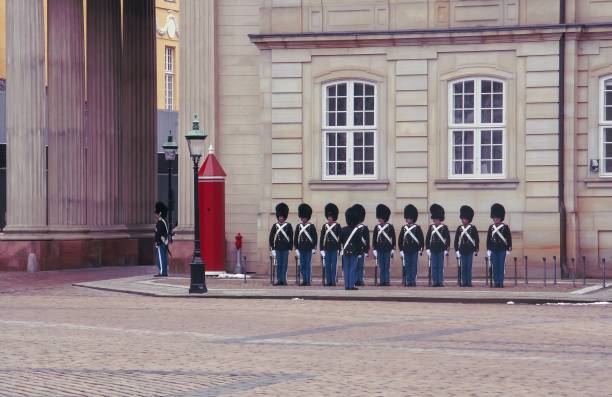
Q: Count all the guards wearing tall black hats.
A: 11